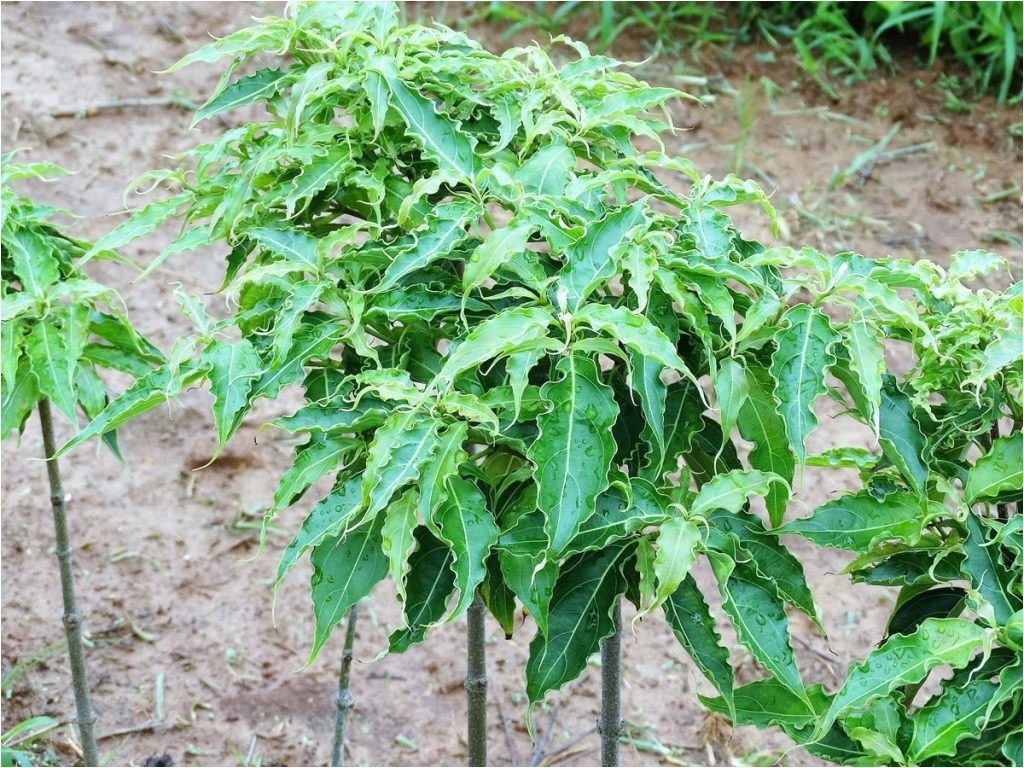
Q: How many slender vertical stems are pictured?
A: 4